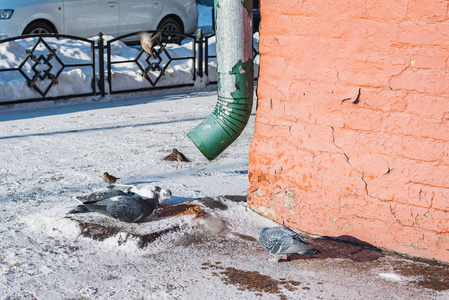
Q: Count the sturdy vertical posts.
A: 2